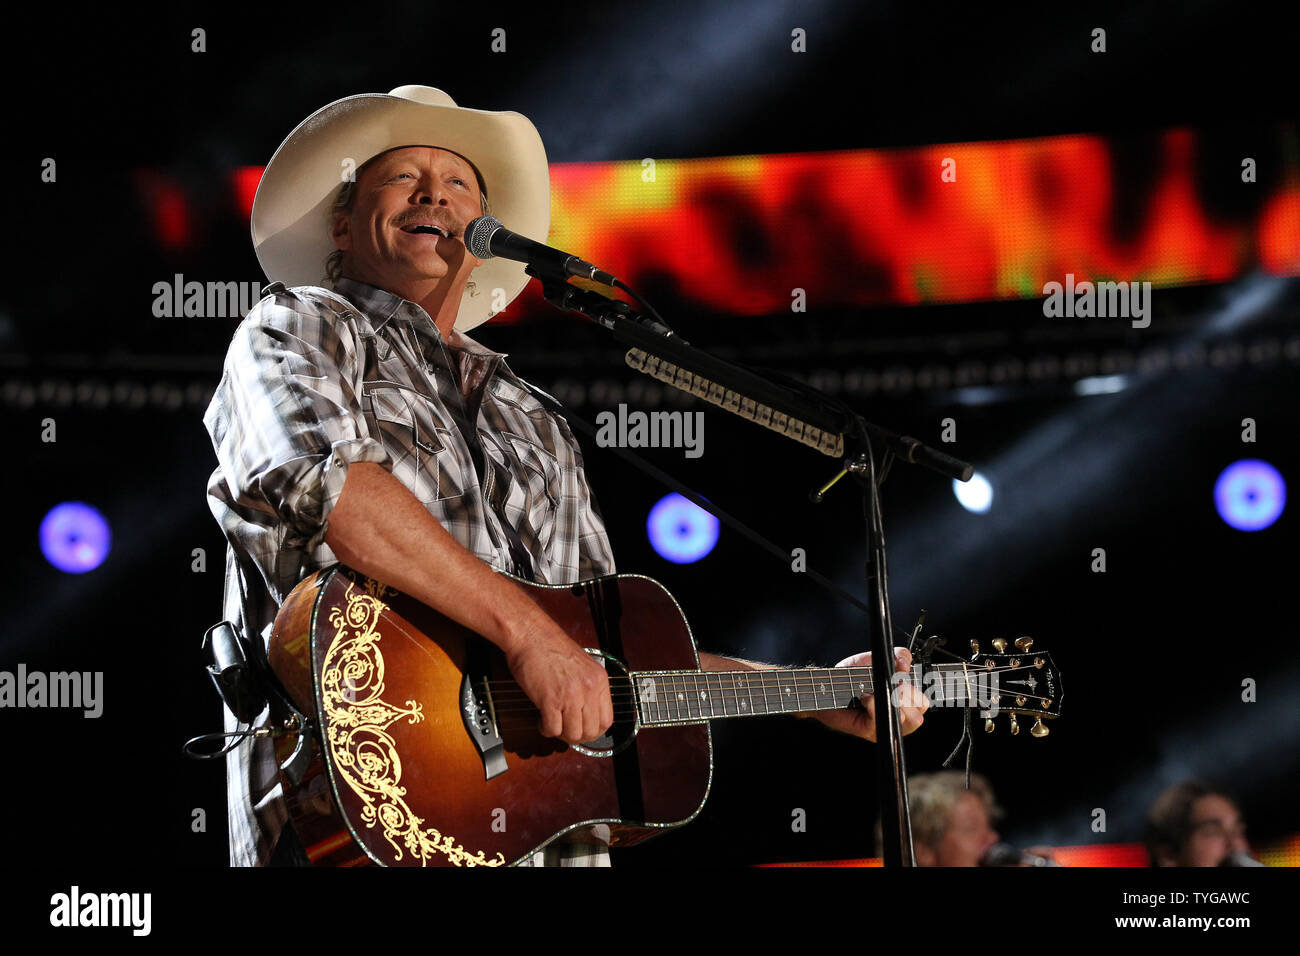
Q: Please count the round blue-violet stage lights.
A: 3